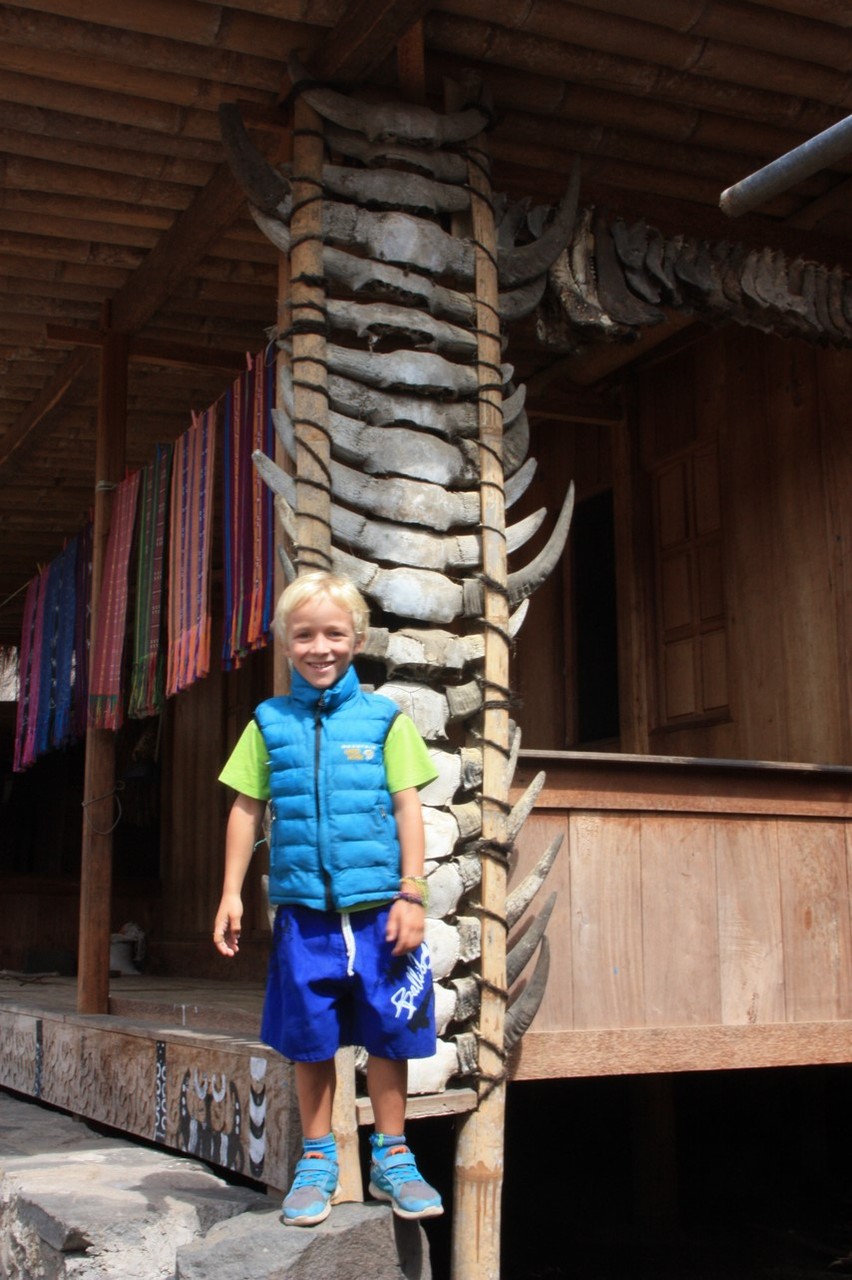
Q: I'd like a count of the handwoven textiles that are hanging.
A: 7